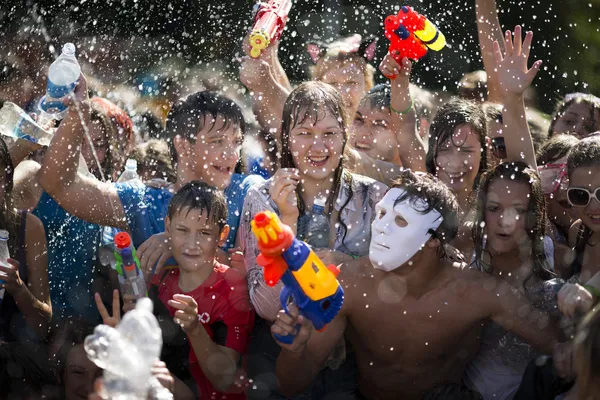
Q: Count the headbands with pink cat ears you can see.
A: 1